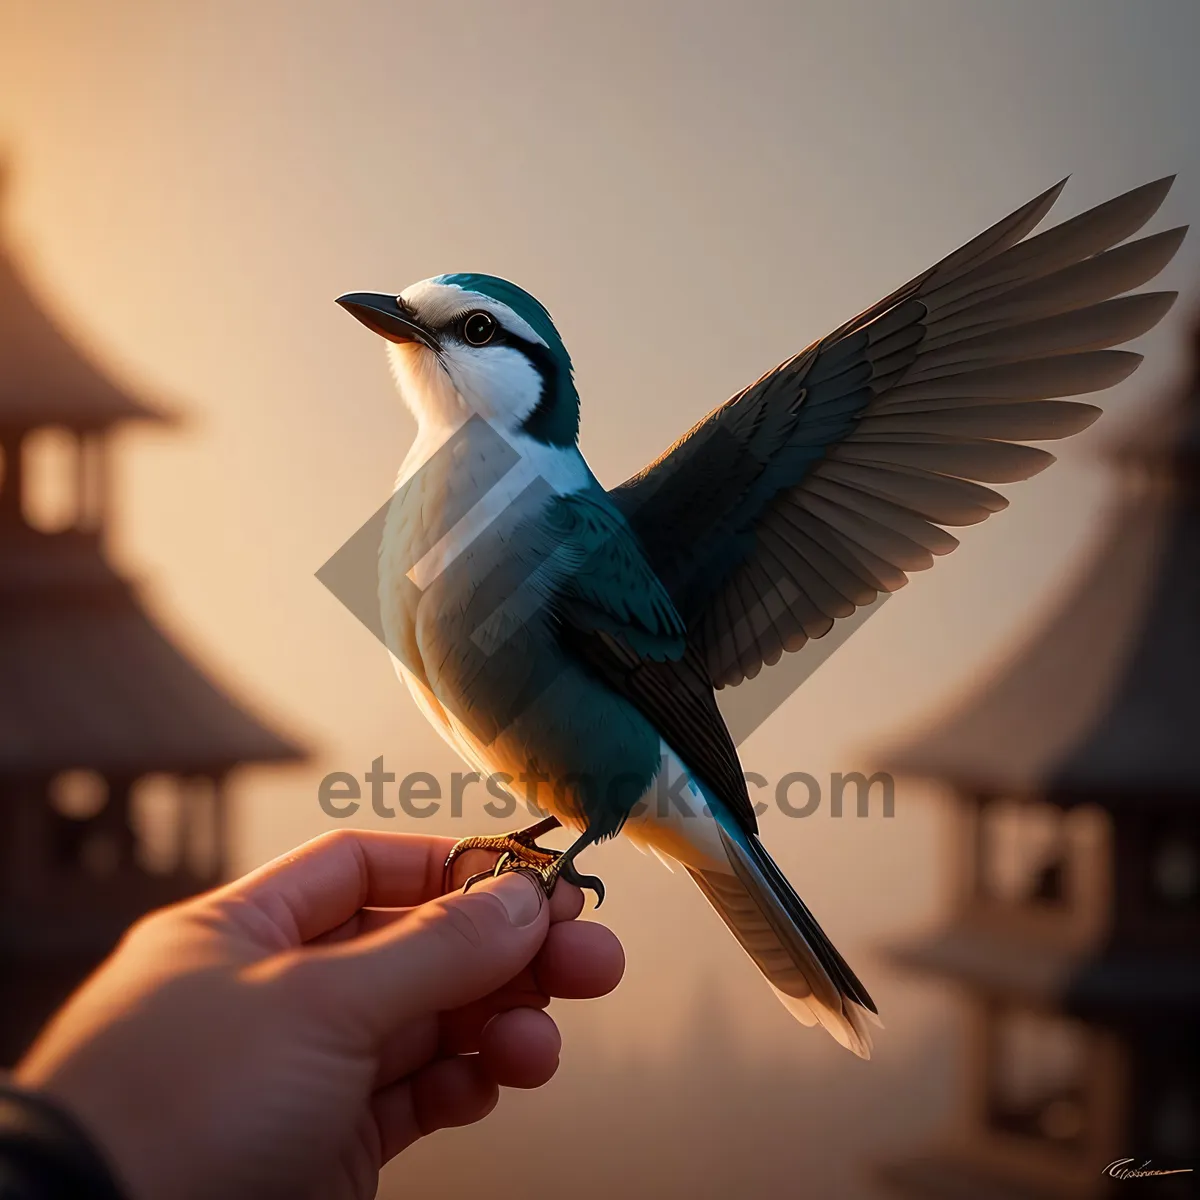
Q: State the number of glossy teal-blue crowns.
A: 1